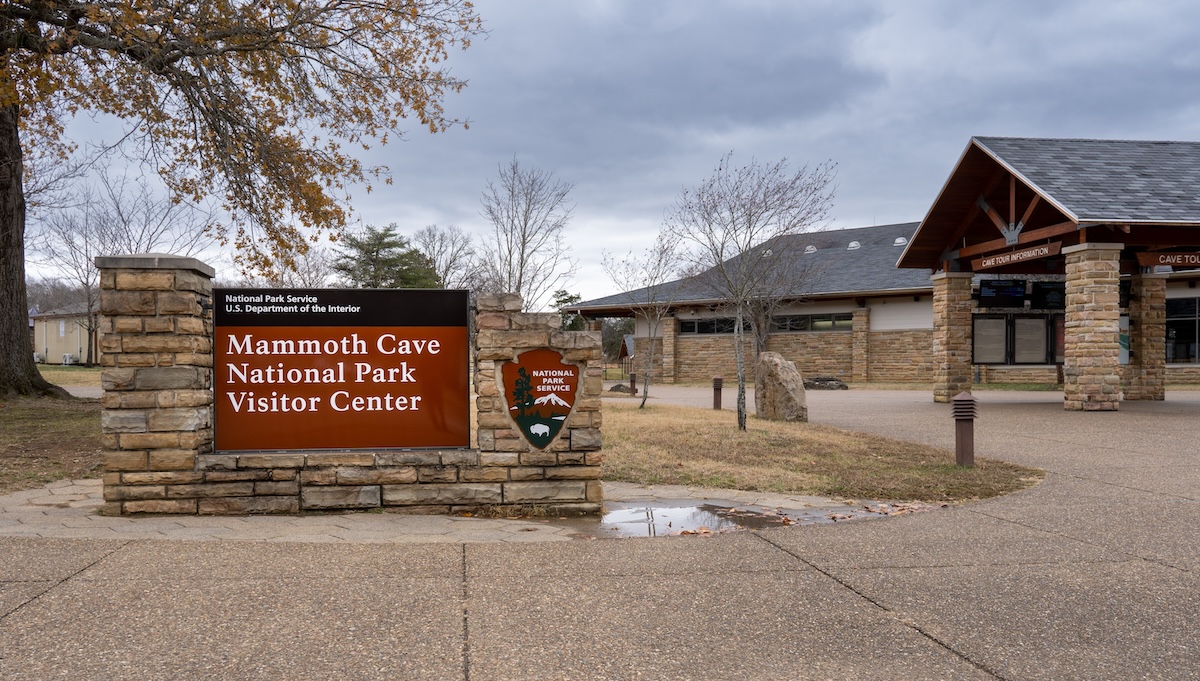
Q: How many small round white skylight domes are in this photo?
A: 4